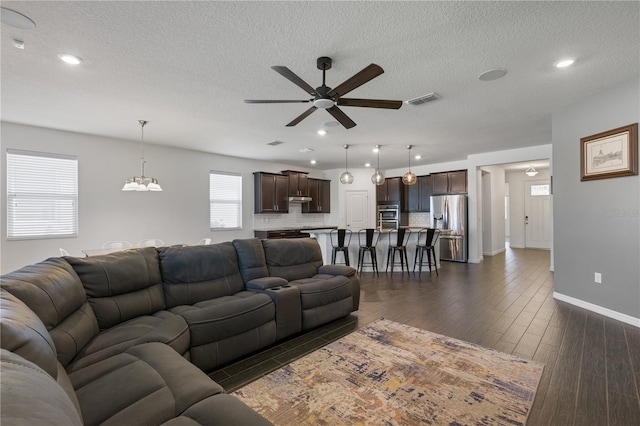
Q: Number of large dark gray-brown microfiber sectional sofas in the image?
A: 1